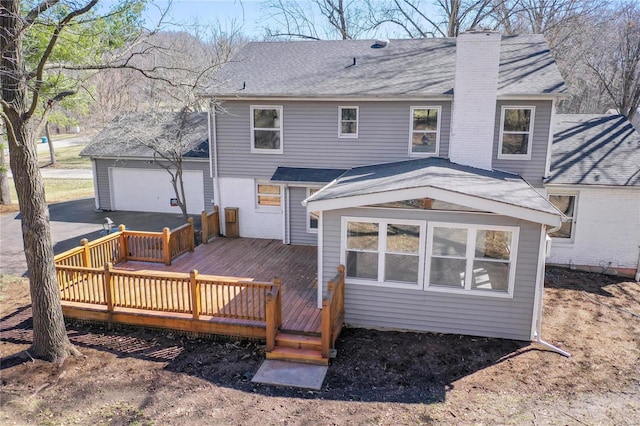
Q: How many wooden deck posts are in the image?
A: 13